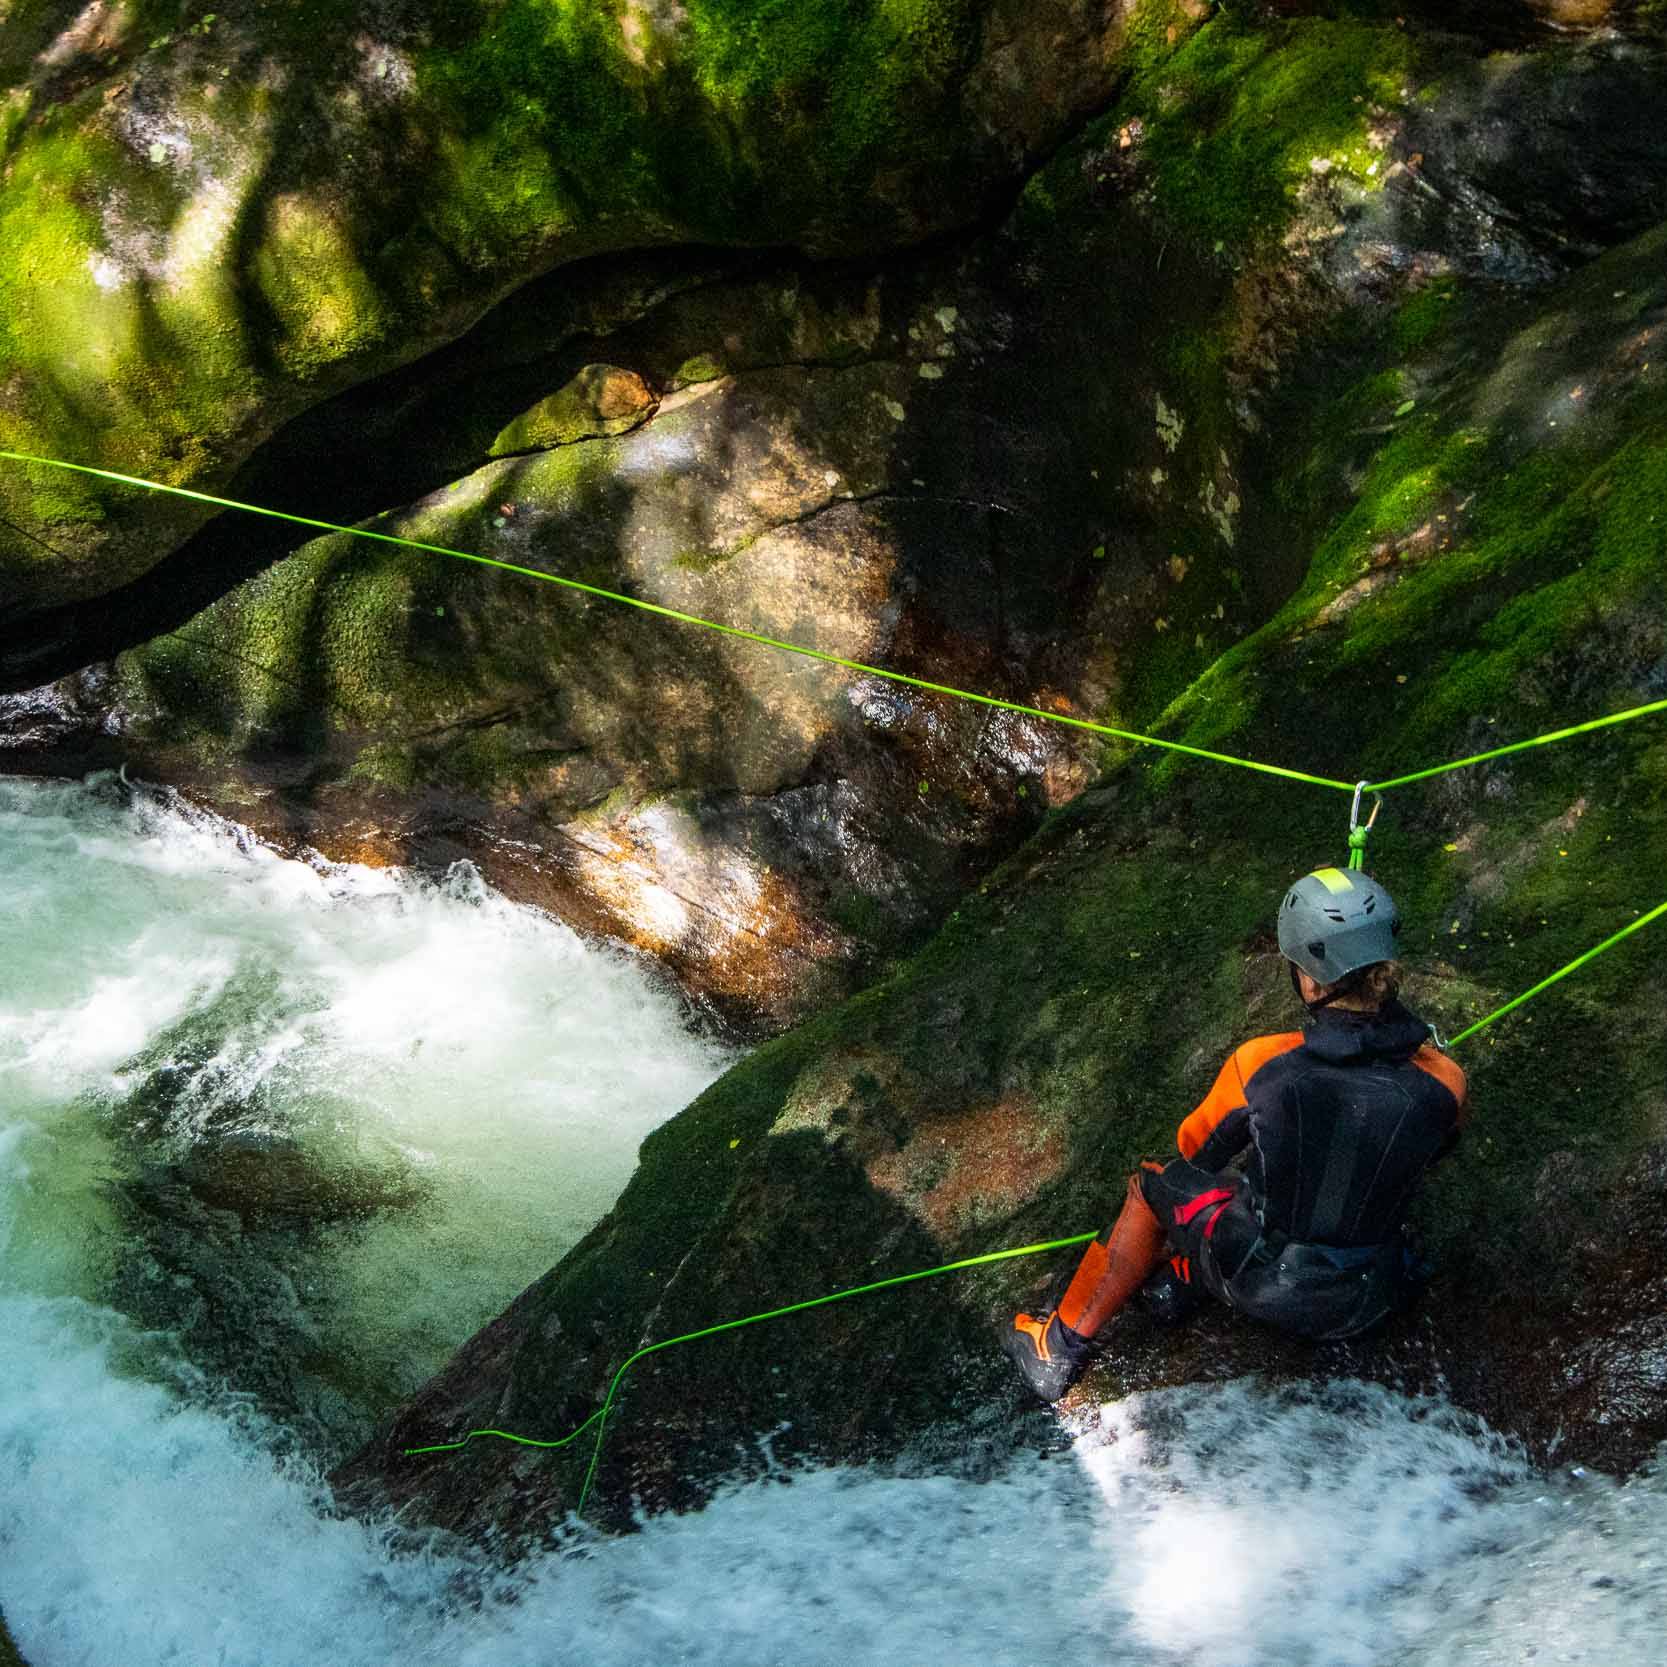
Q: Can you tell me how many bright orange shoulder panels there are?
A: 2